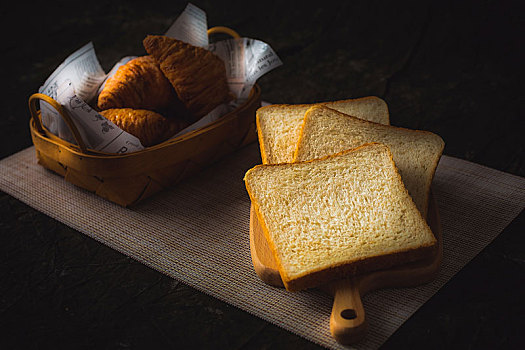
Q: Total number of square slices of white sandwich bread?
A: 3